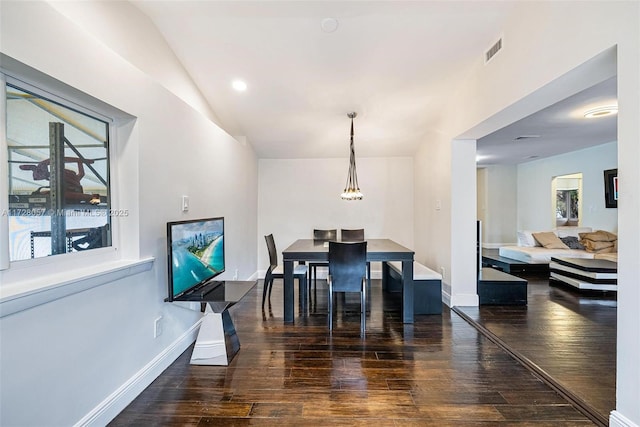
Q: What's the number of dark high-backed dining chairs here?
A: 4